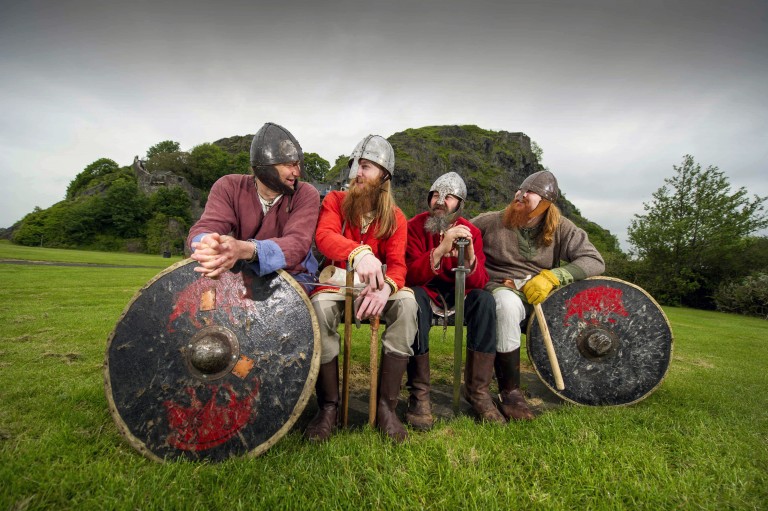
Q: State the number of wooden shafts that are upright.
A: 2